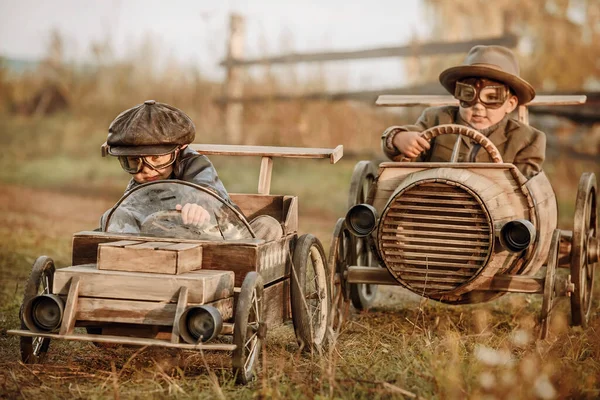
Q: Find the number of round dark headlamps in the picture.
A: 4